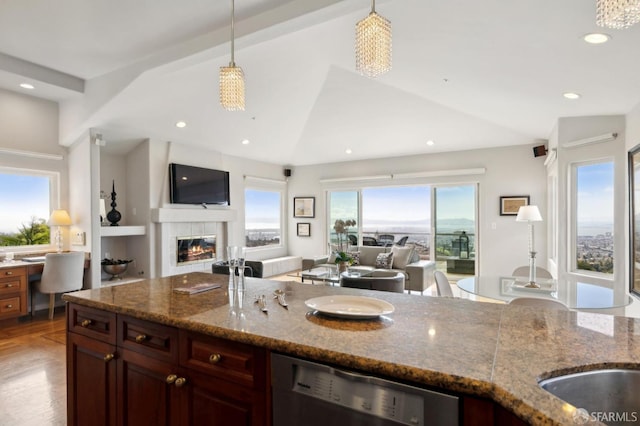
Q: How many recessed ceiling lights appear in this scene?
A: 7